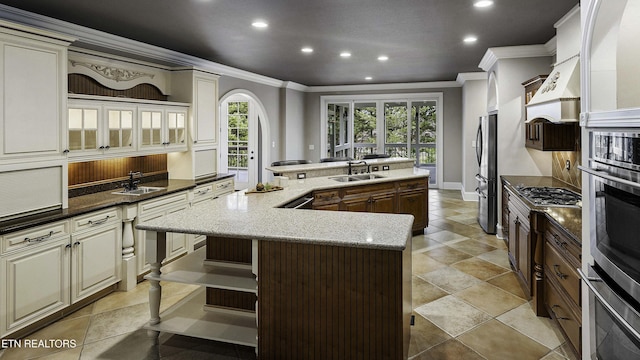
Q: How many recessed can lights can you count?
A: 7